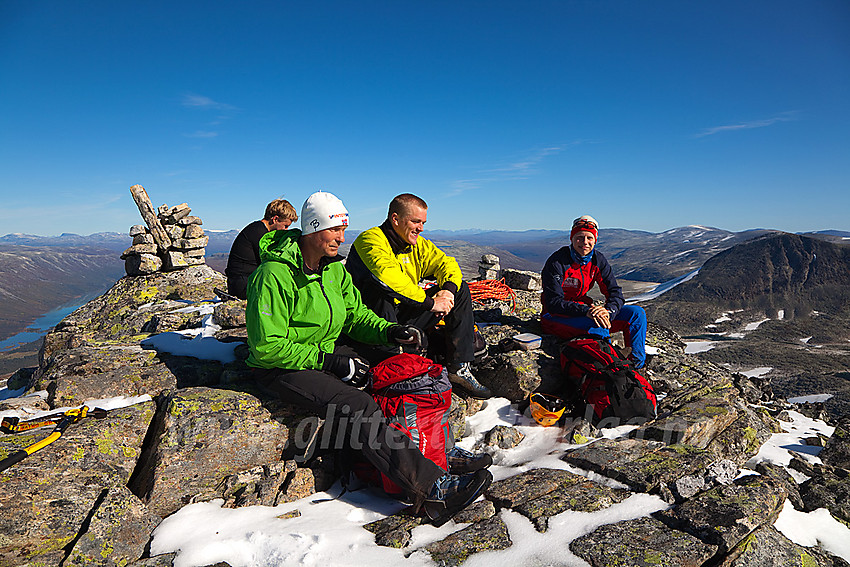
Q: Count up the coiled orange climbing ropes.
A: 1